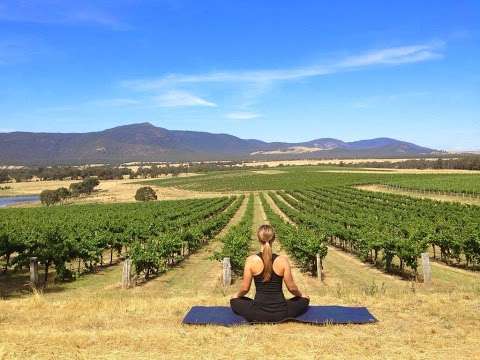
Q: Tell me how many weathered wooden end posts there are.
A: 5